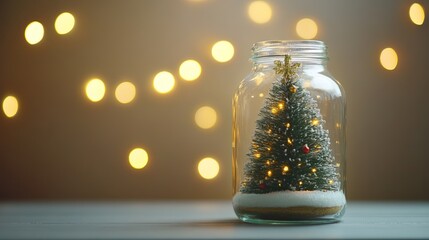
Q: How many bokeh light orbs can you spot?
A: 15